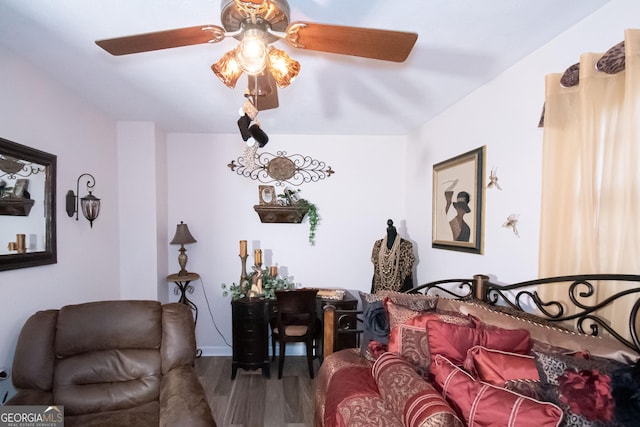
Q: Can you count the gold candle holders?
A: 3